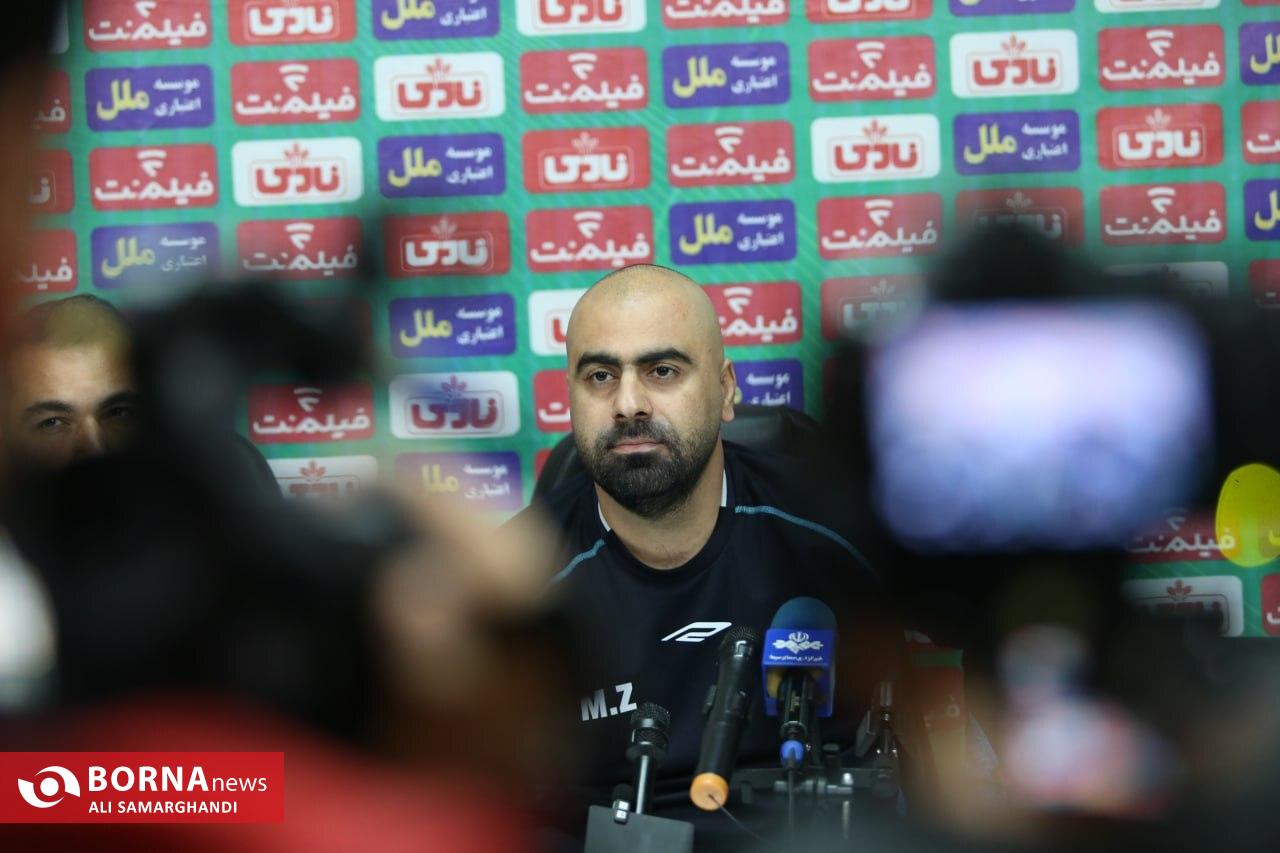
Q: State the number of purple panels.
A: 13